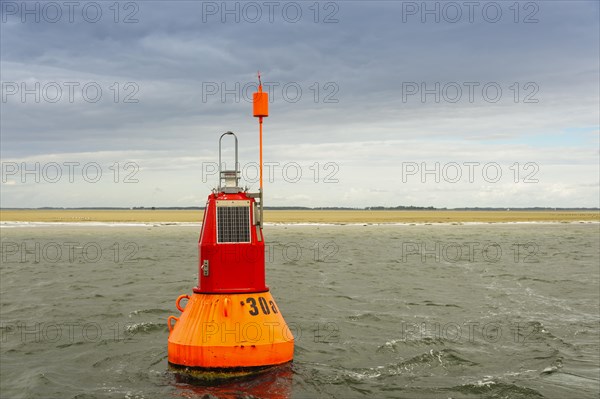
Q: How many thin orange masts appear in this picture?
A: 1